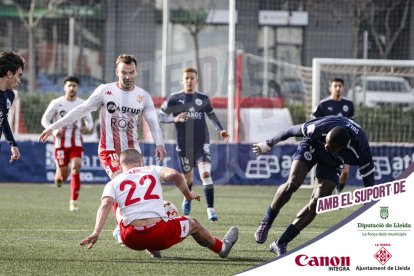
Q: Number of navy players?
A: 4